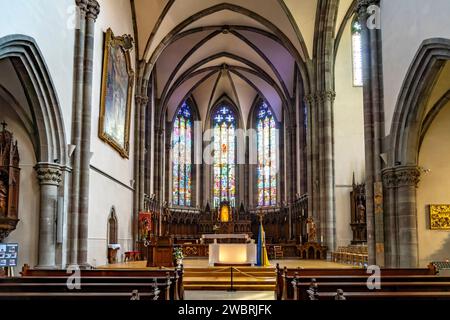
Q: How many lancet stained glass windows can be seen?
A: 3